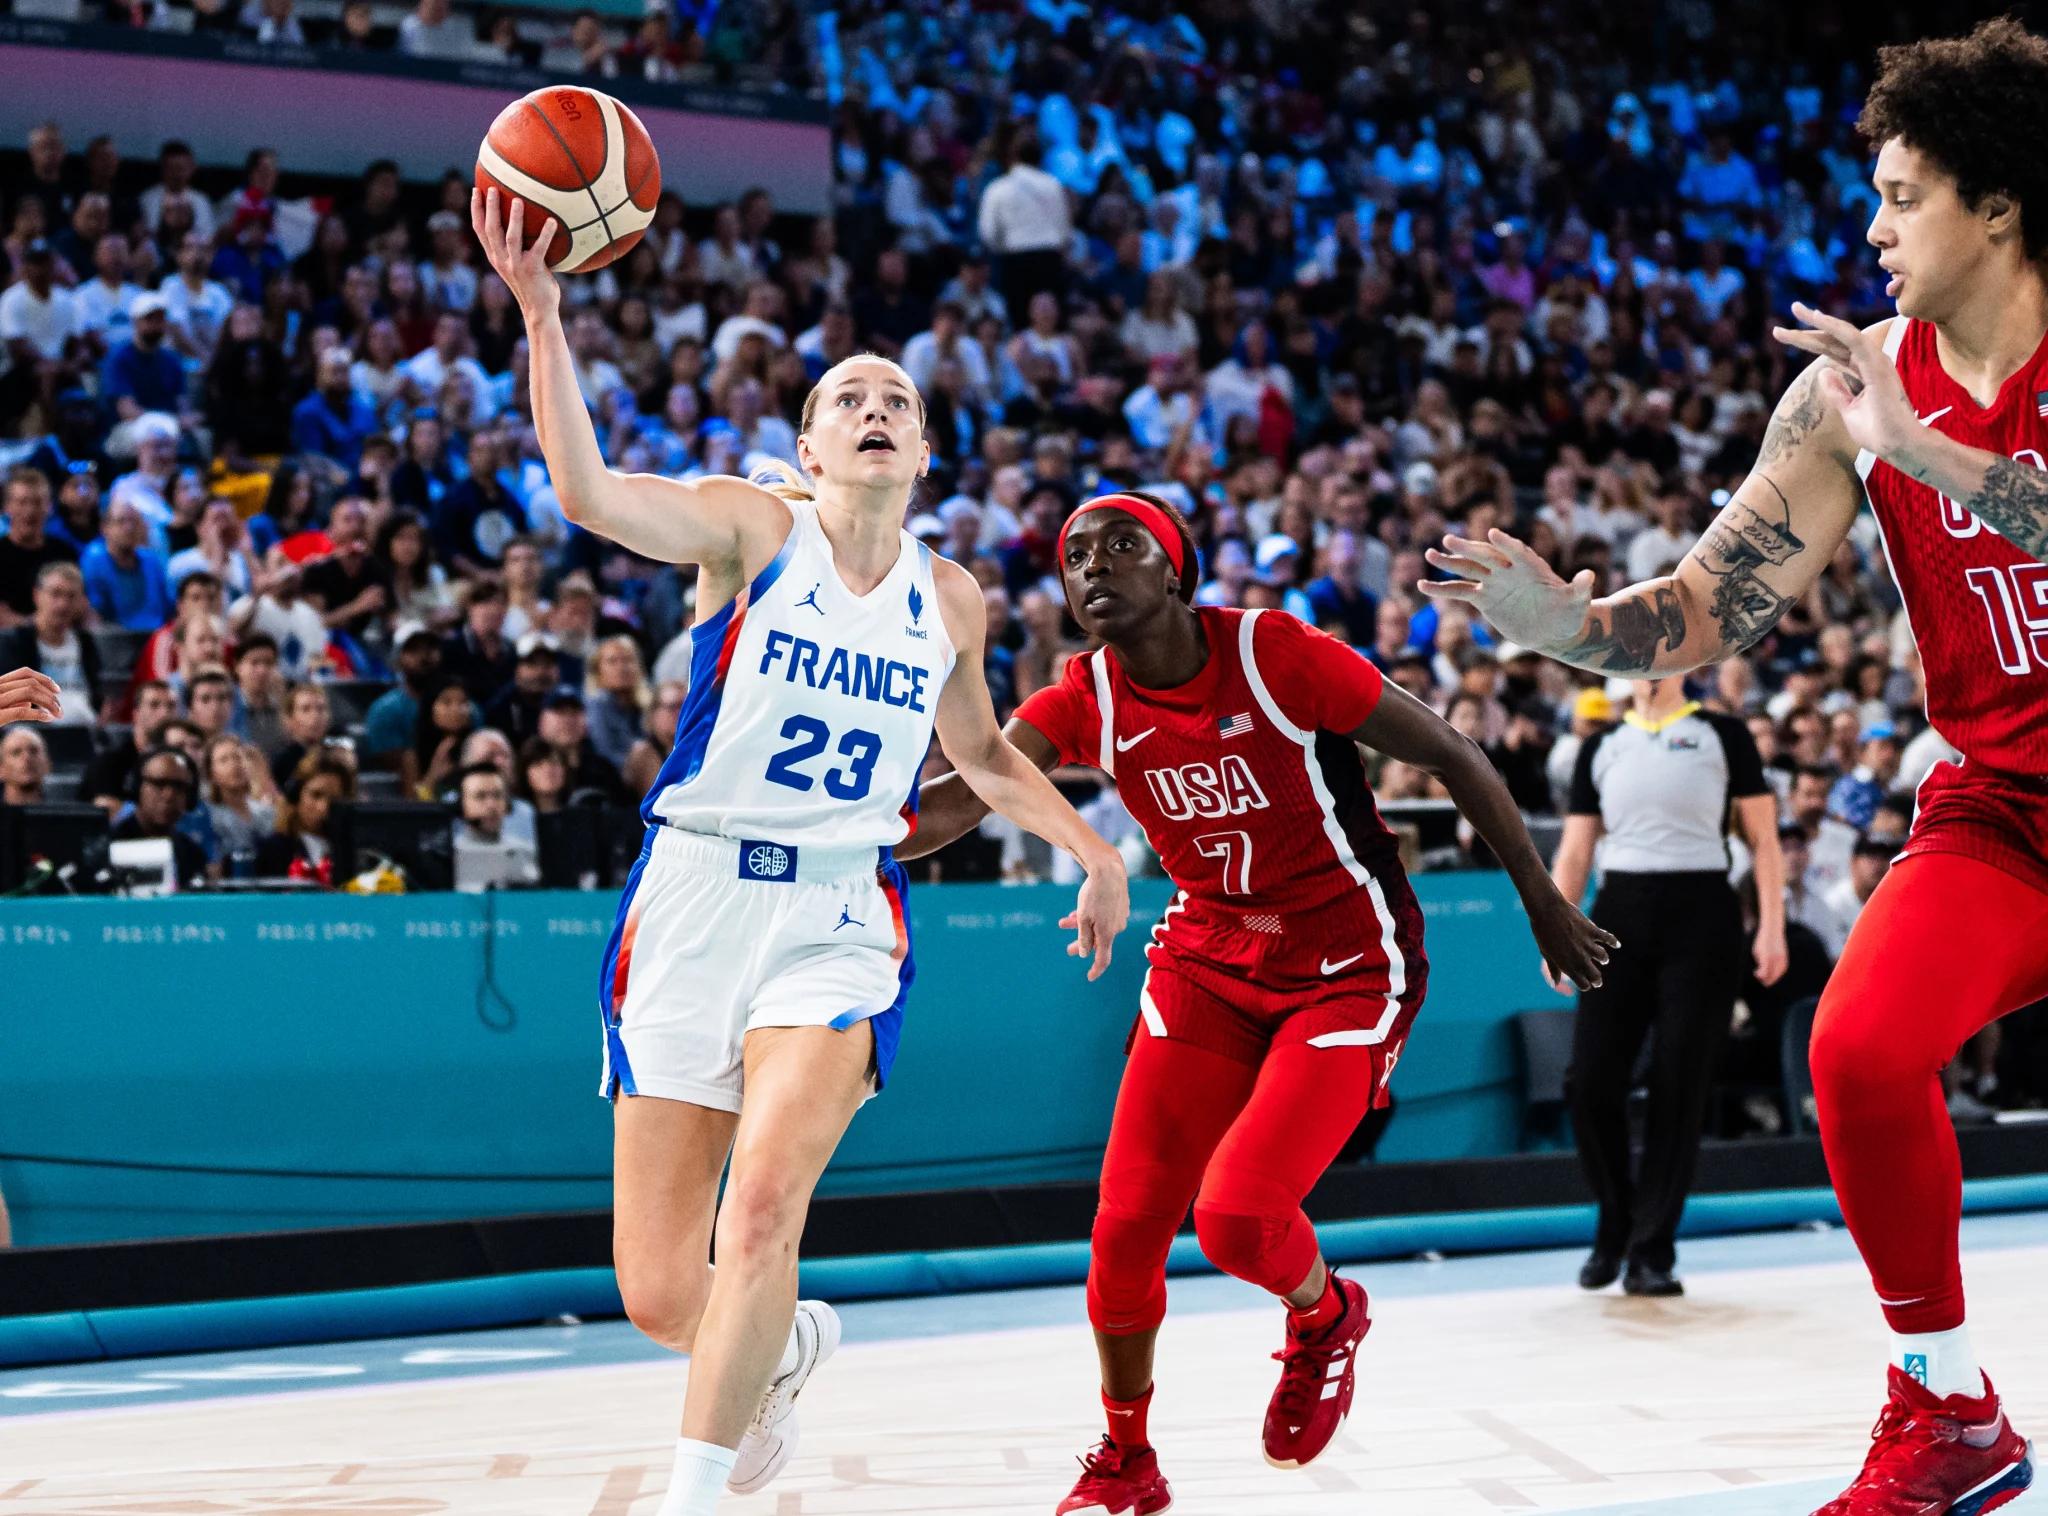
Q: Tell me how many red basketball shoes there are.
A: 3